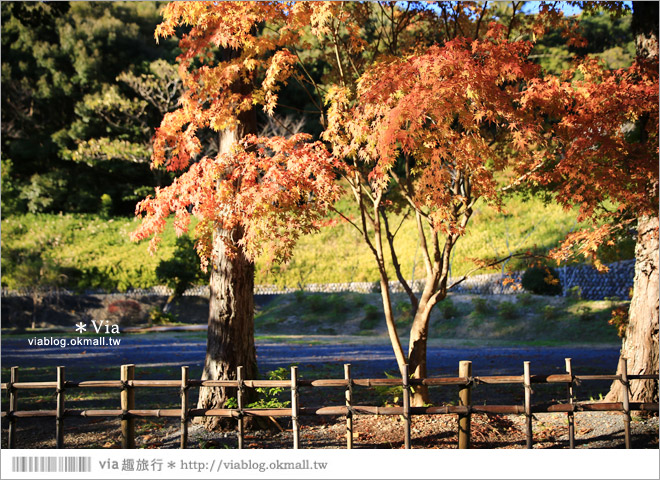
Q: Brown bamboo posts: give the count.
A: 12